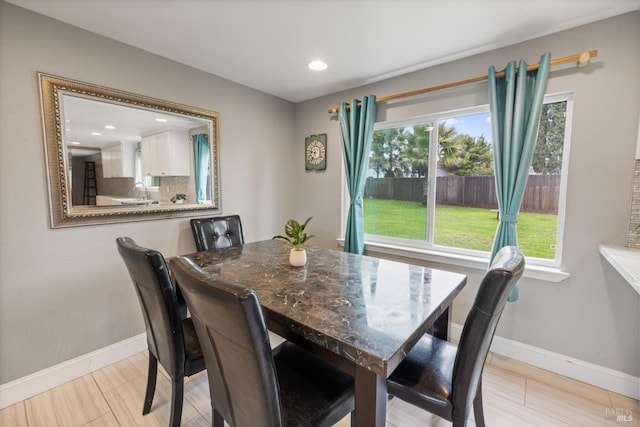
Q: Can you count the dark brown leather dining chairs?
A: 4